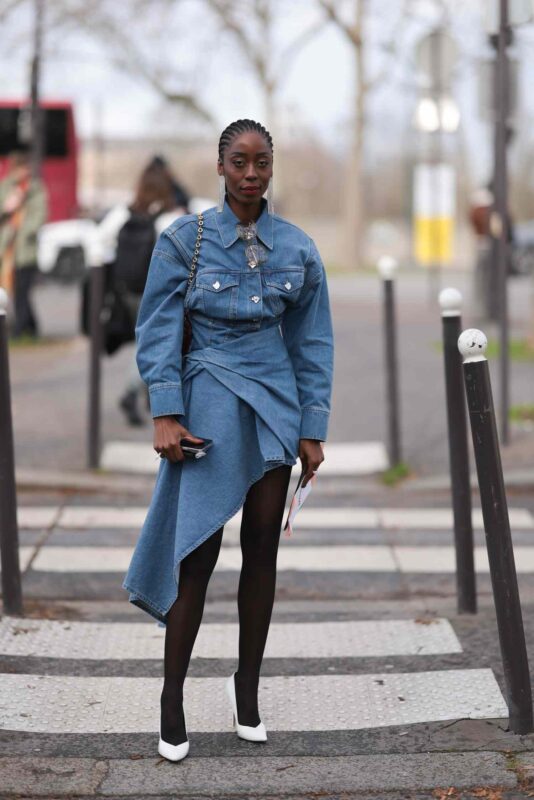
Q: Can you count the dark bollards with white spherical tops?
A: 5